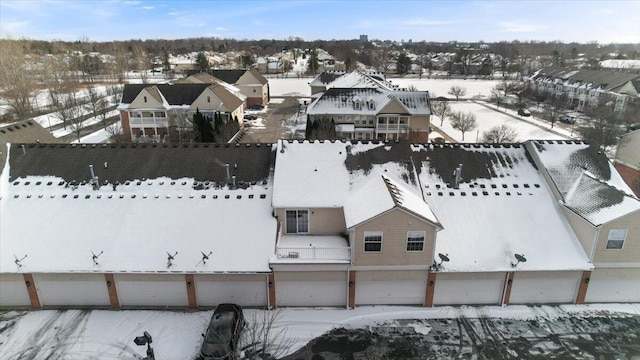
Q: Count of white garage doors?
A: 9